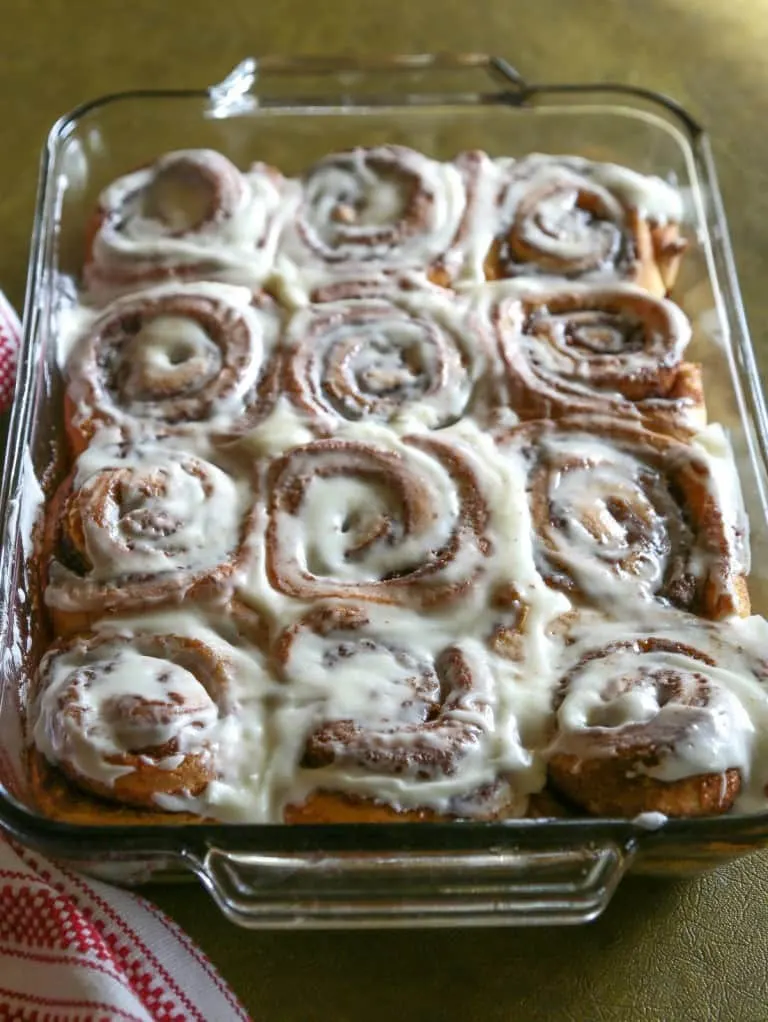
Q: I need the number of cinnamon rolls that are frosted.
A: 12